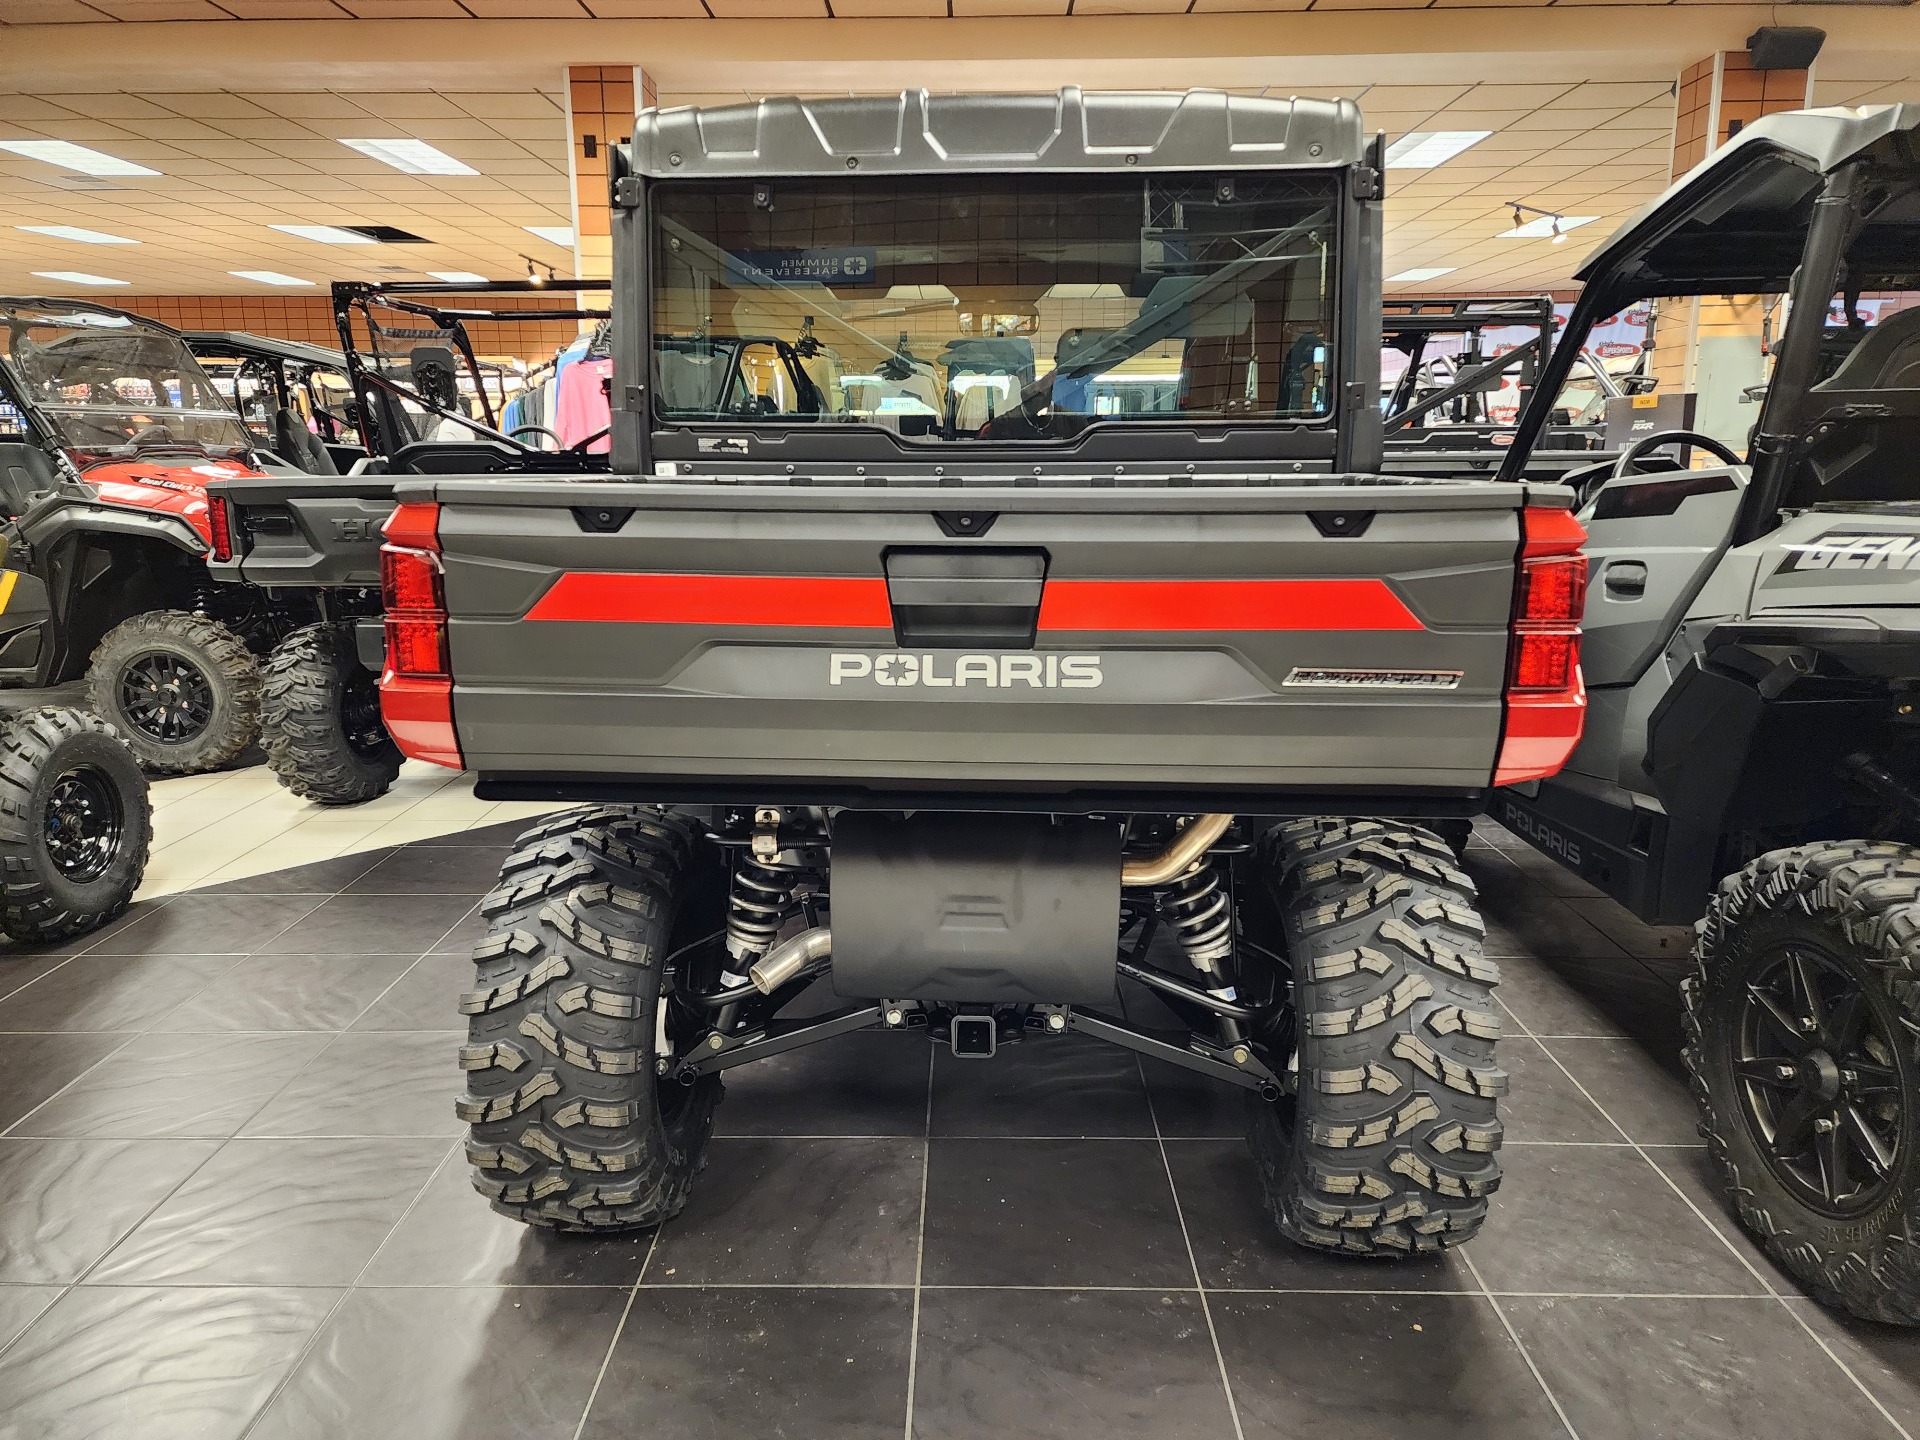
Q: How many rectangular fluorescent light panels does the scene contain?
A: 11